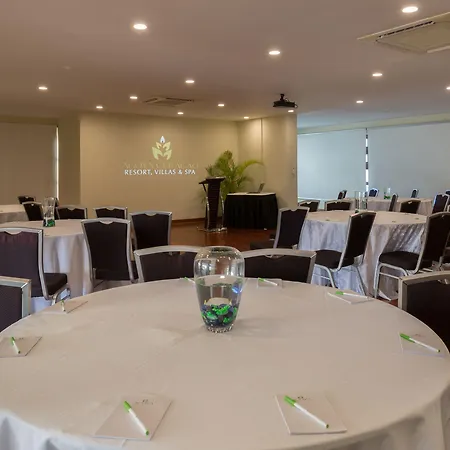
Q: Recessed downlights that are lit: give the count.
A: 14